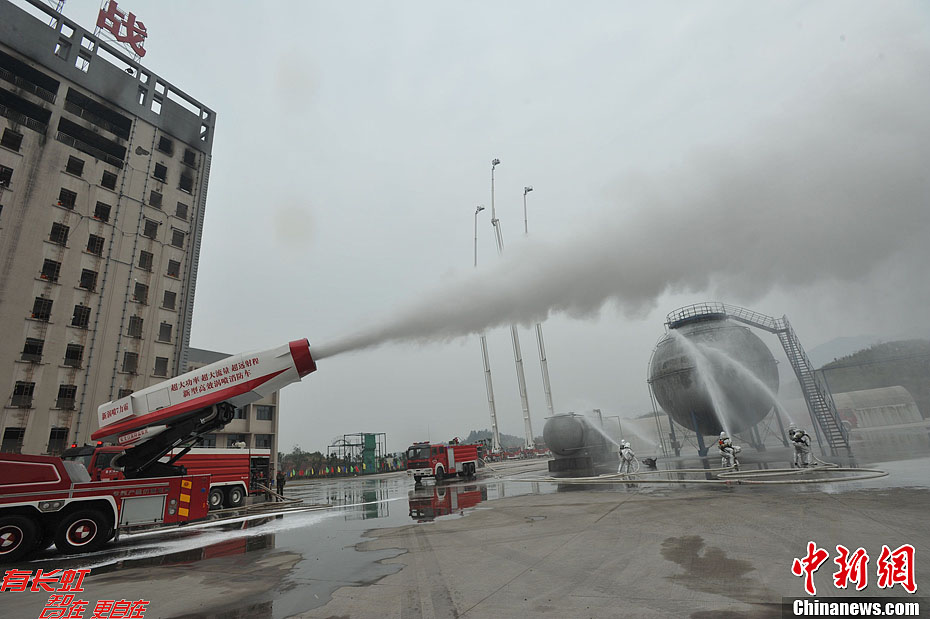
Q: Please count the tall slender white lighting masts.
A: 3